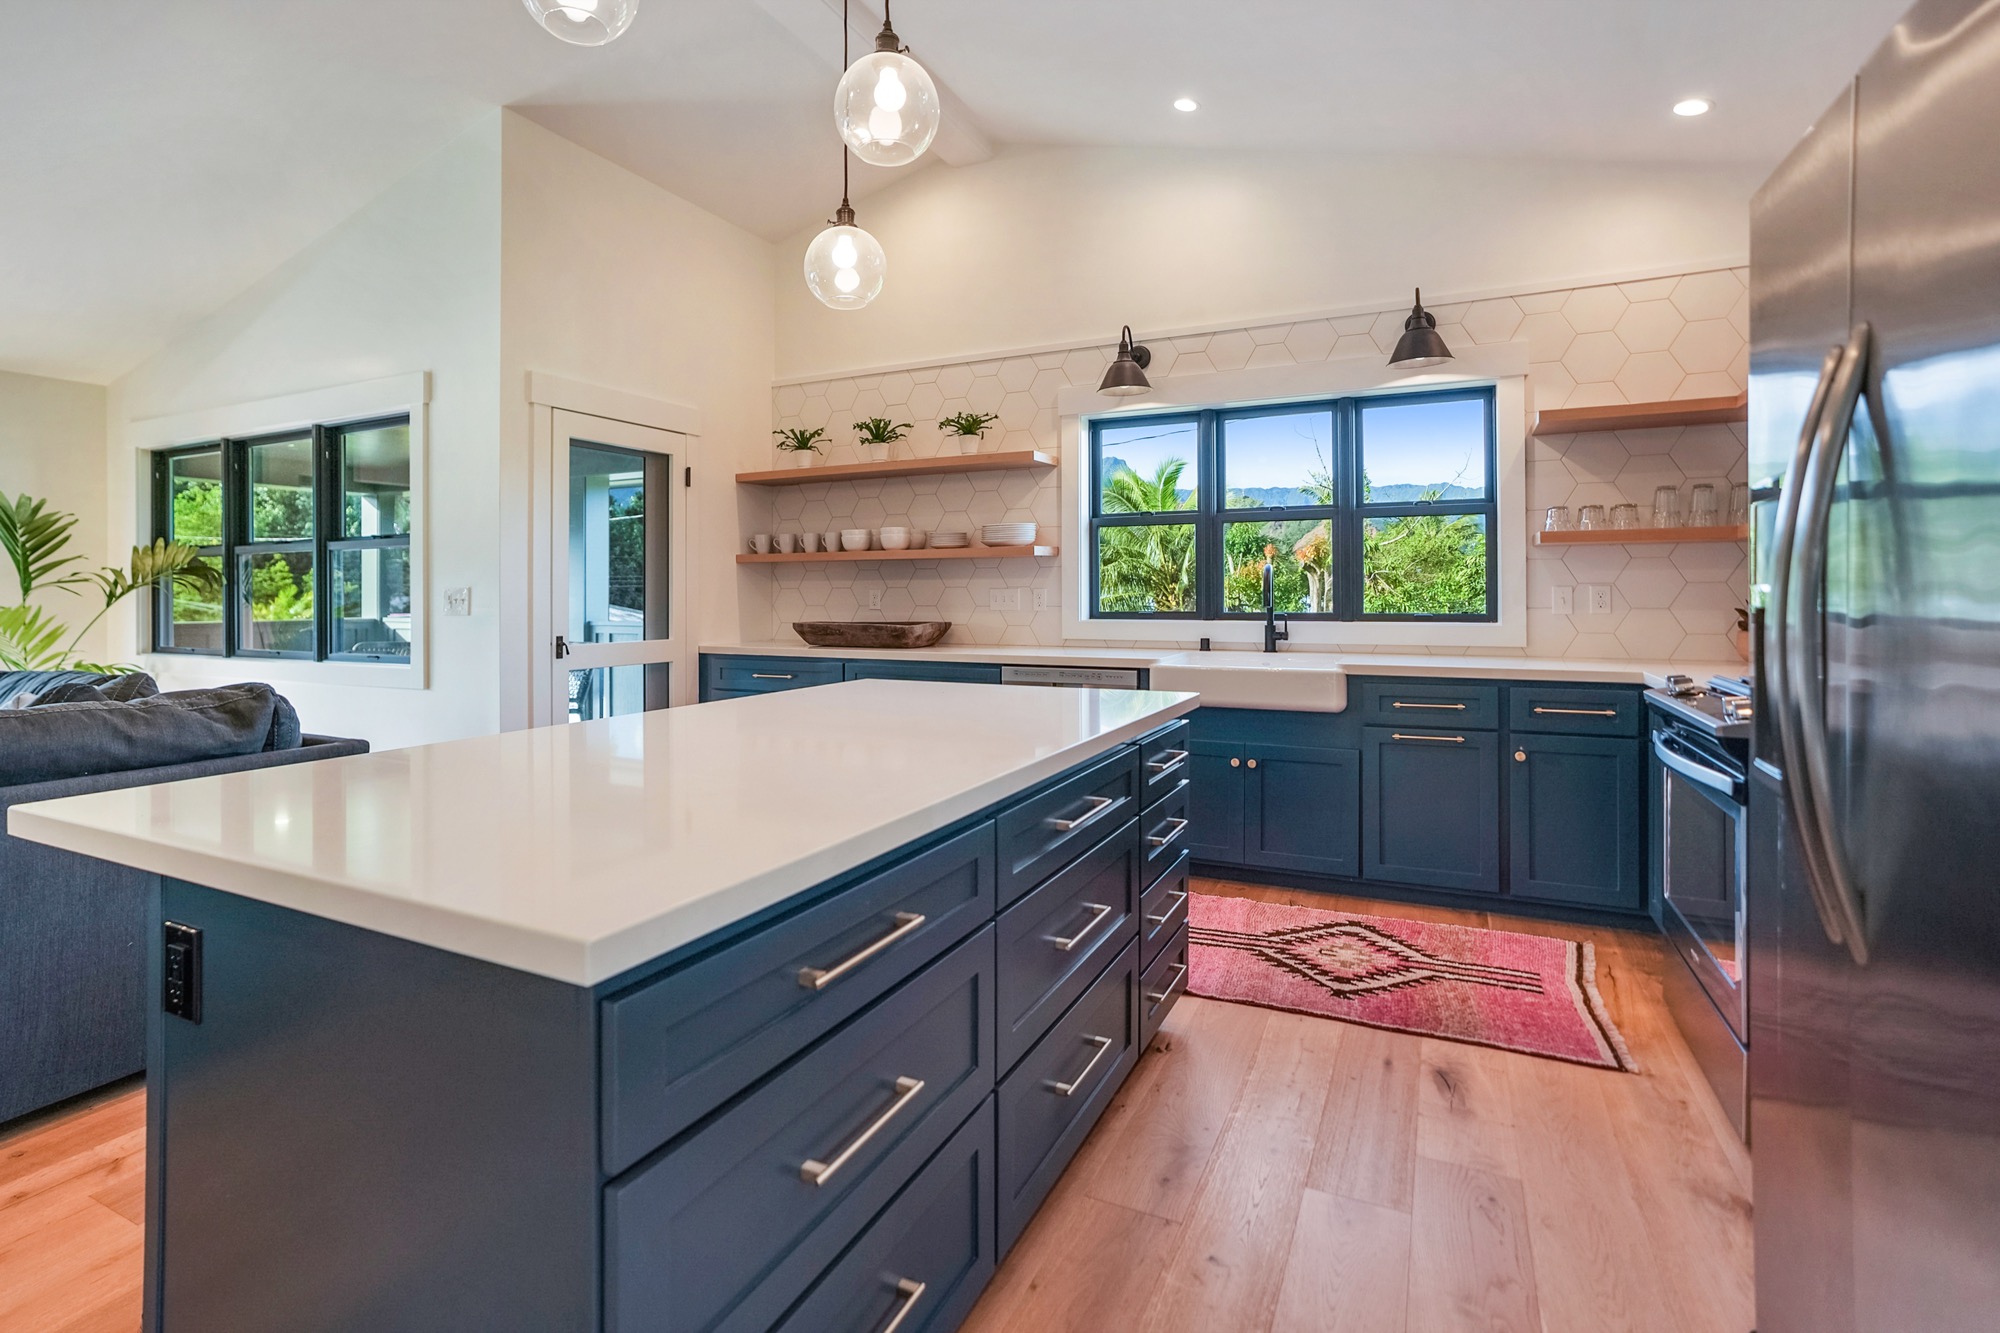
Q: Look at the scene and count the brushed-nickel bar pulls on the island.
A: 10